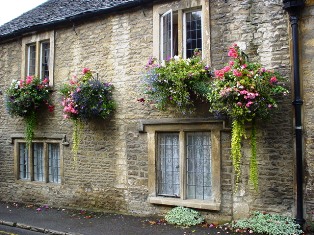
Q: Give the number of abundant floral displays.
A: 4